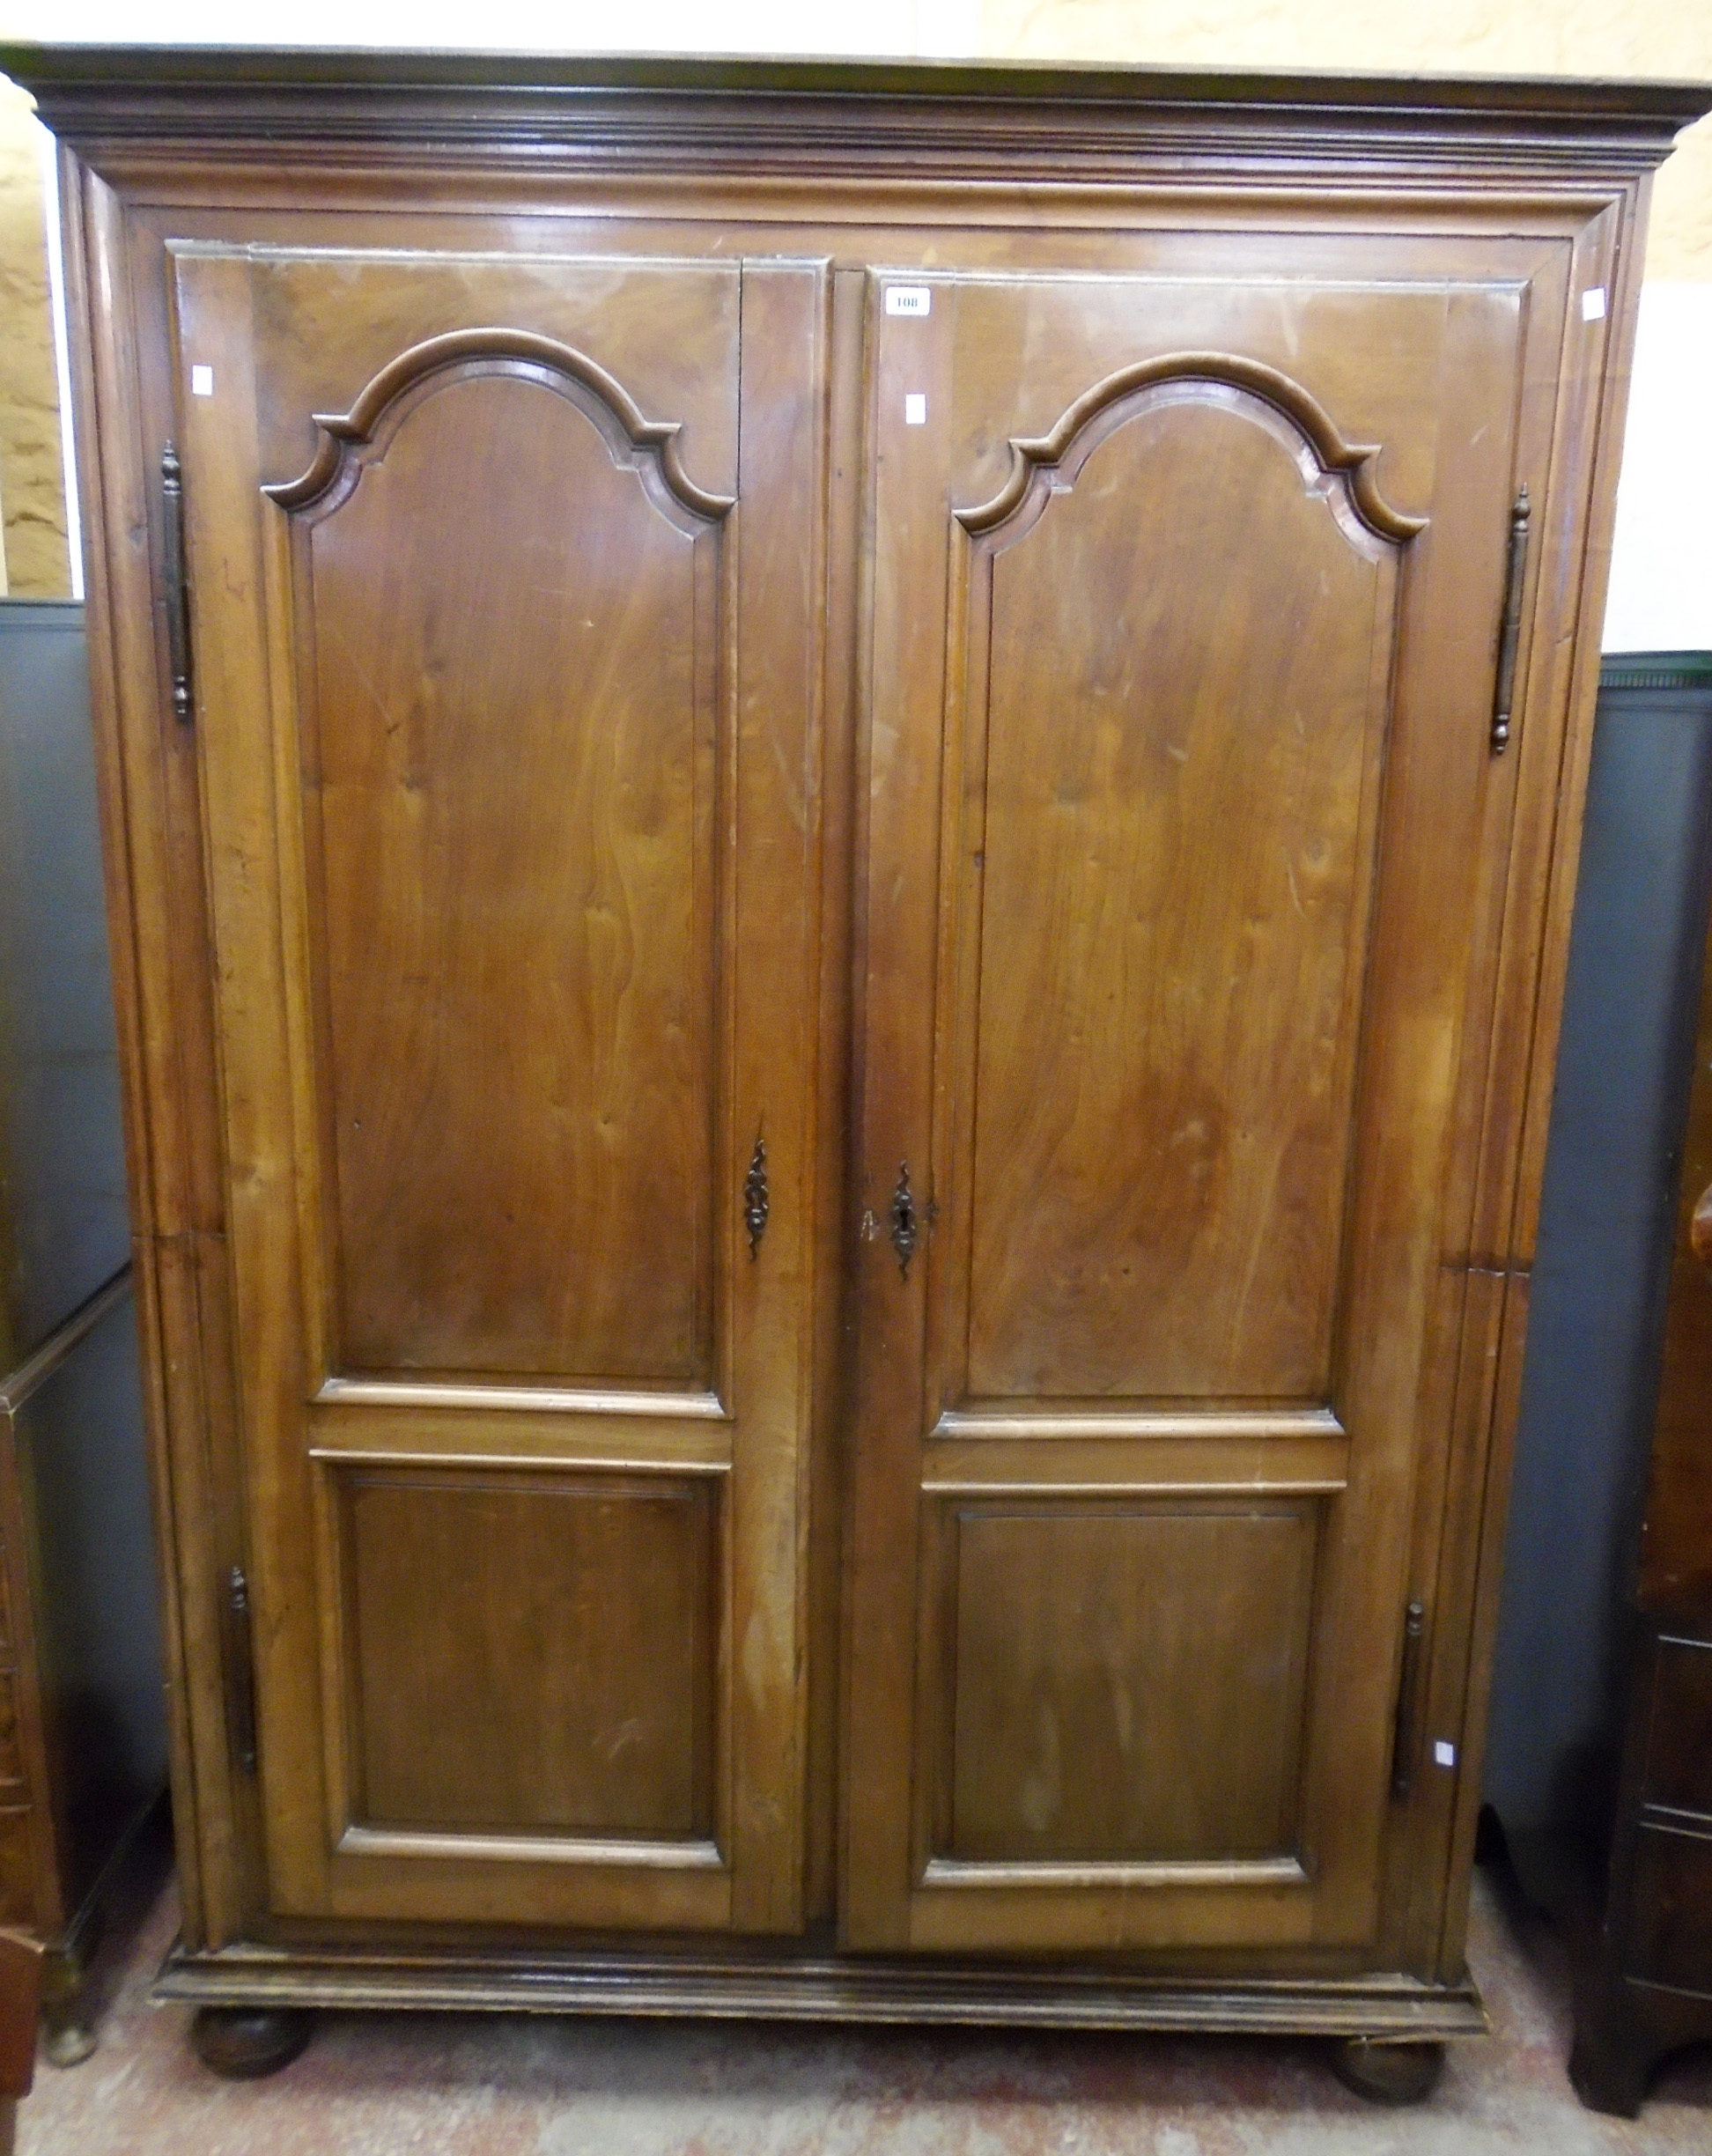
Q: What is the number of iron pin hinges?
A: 4